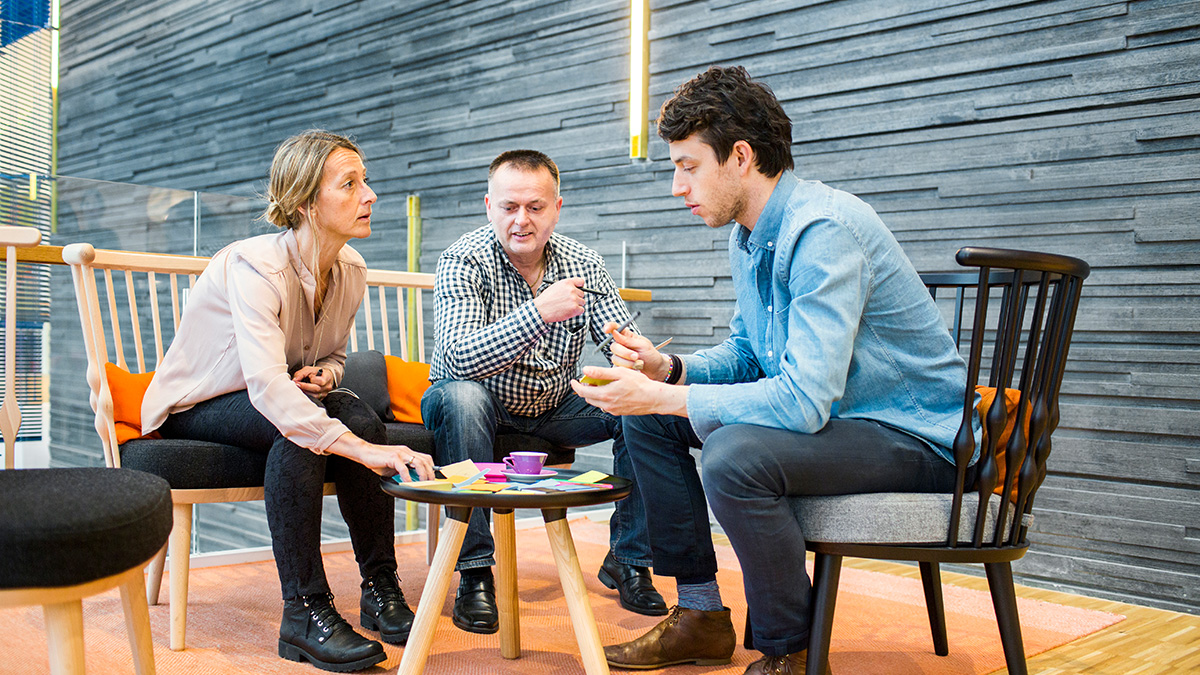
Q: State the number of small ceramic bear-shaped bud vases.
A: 0